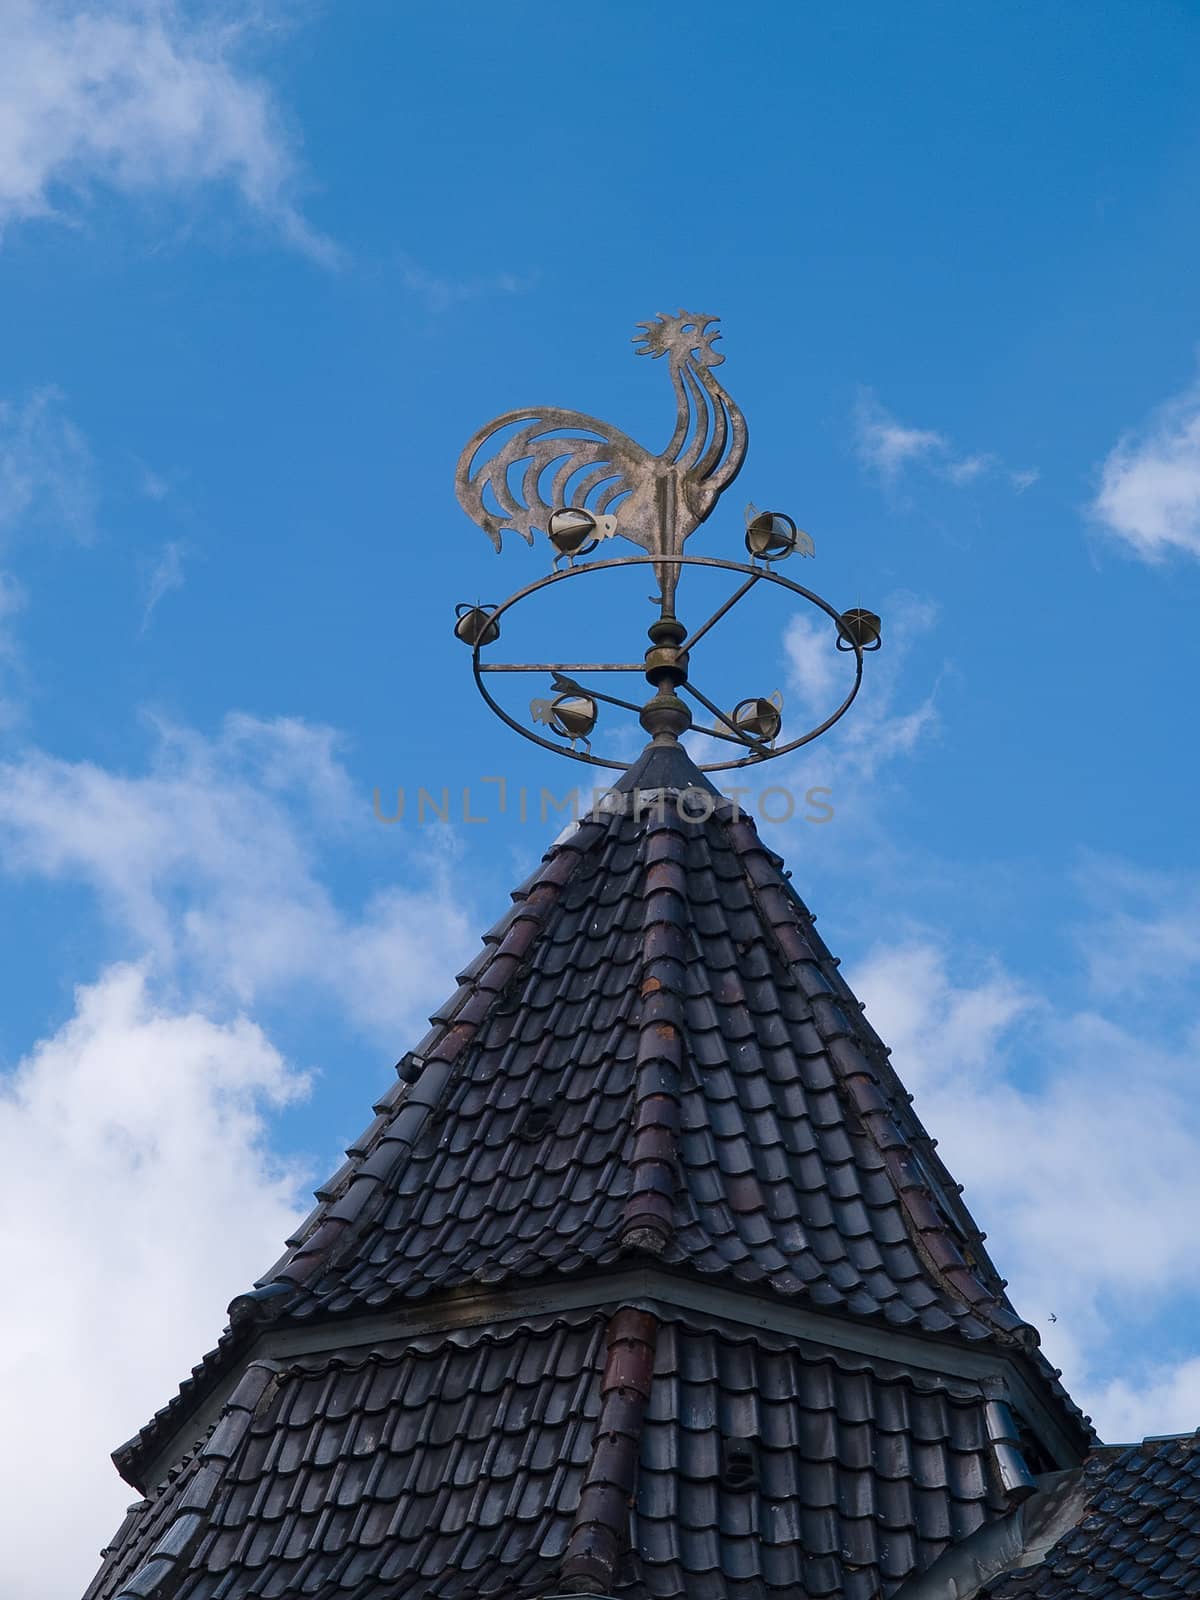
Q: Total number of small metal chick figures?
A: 6